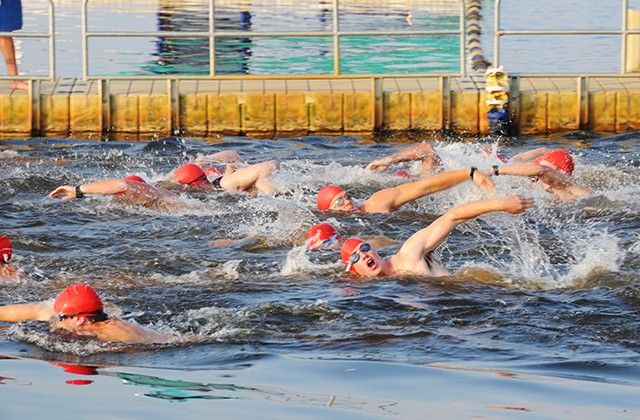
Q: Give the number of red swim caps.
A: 11